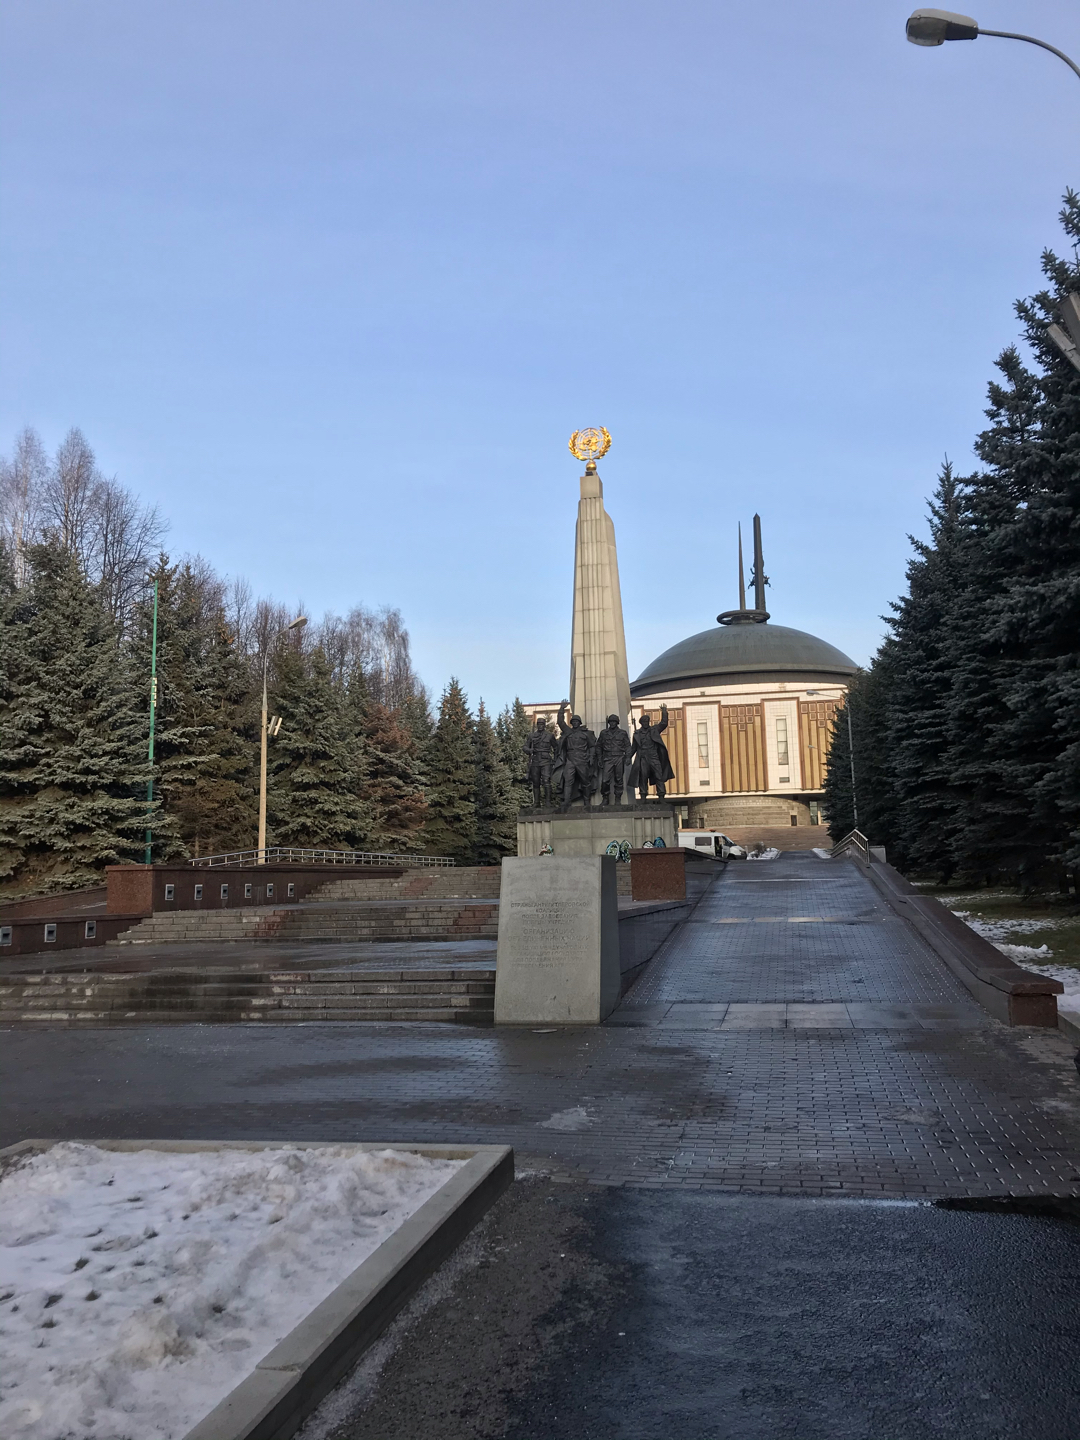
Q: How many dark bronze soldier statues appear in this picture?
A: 4